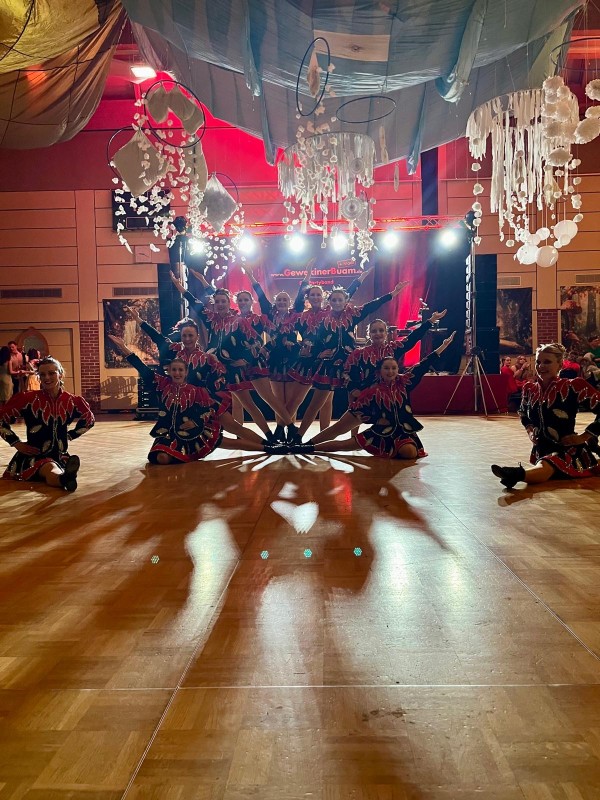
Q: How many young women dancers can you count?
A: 11